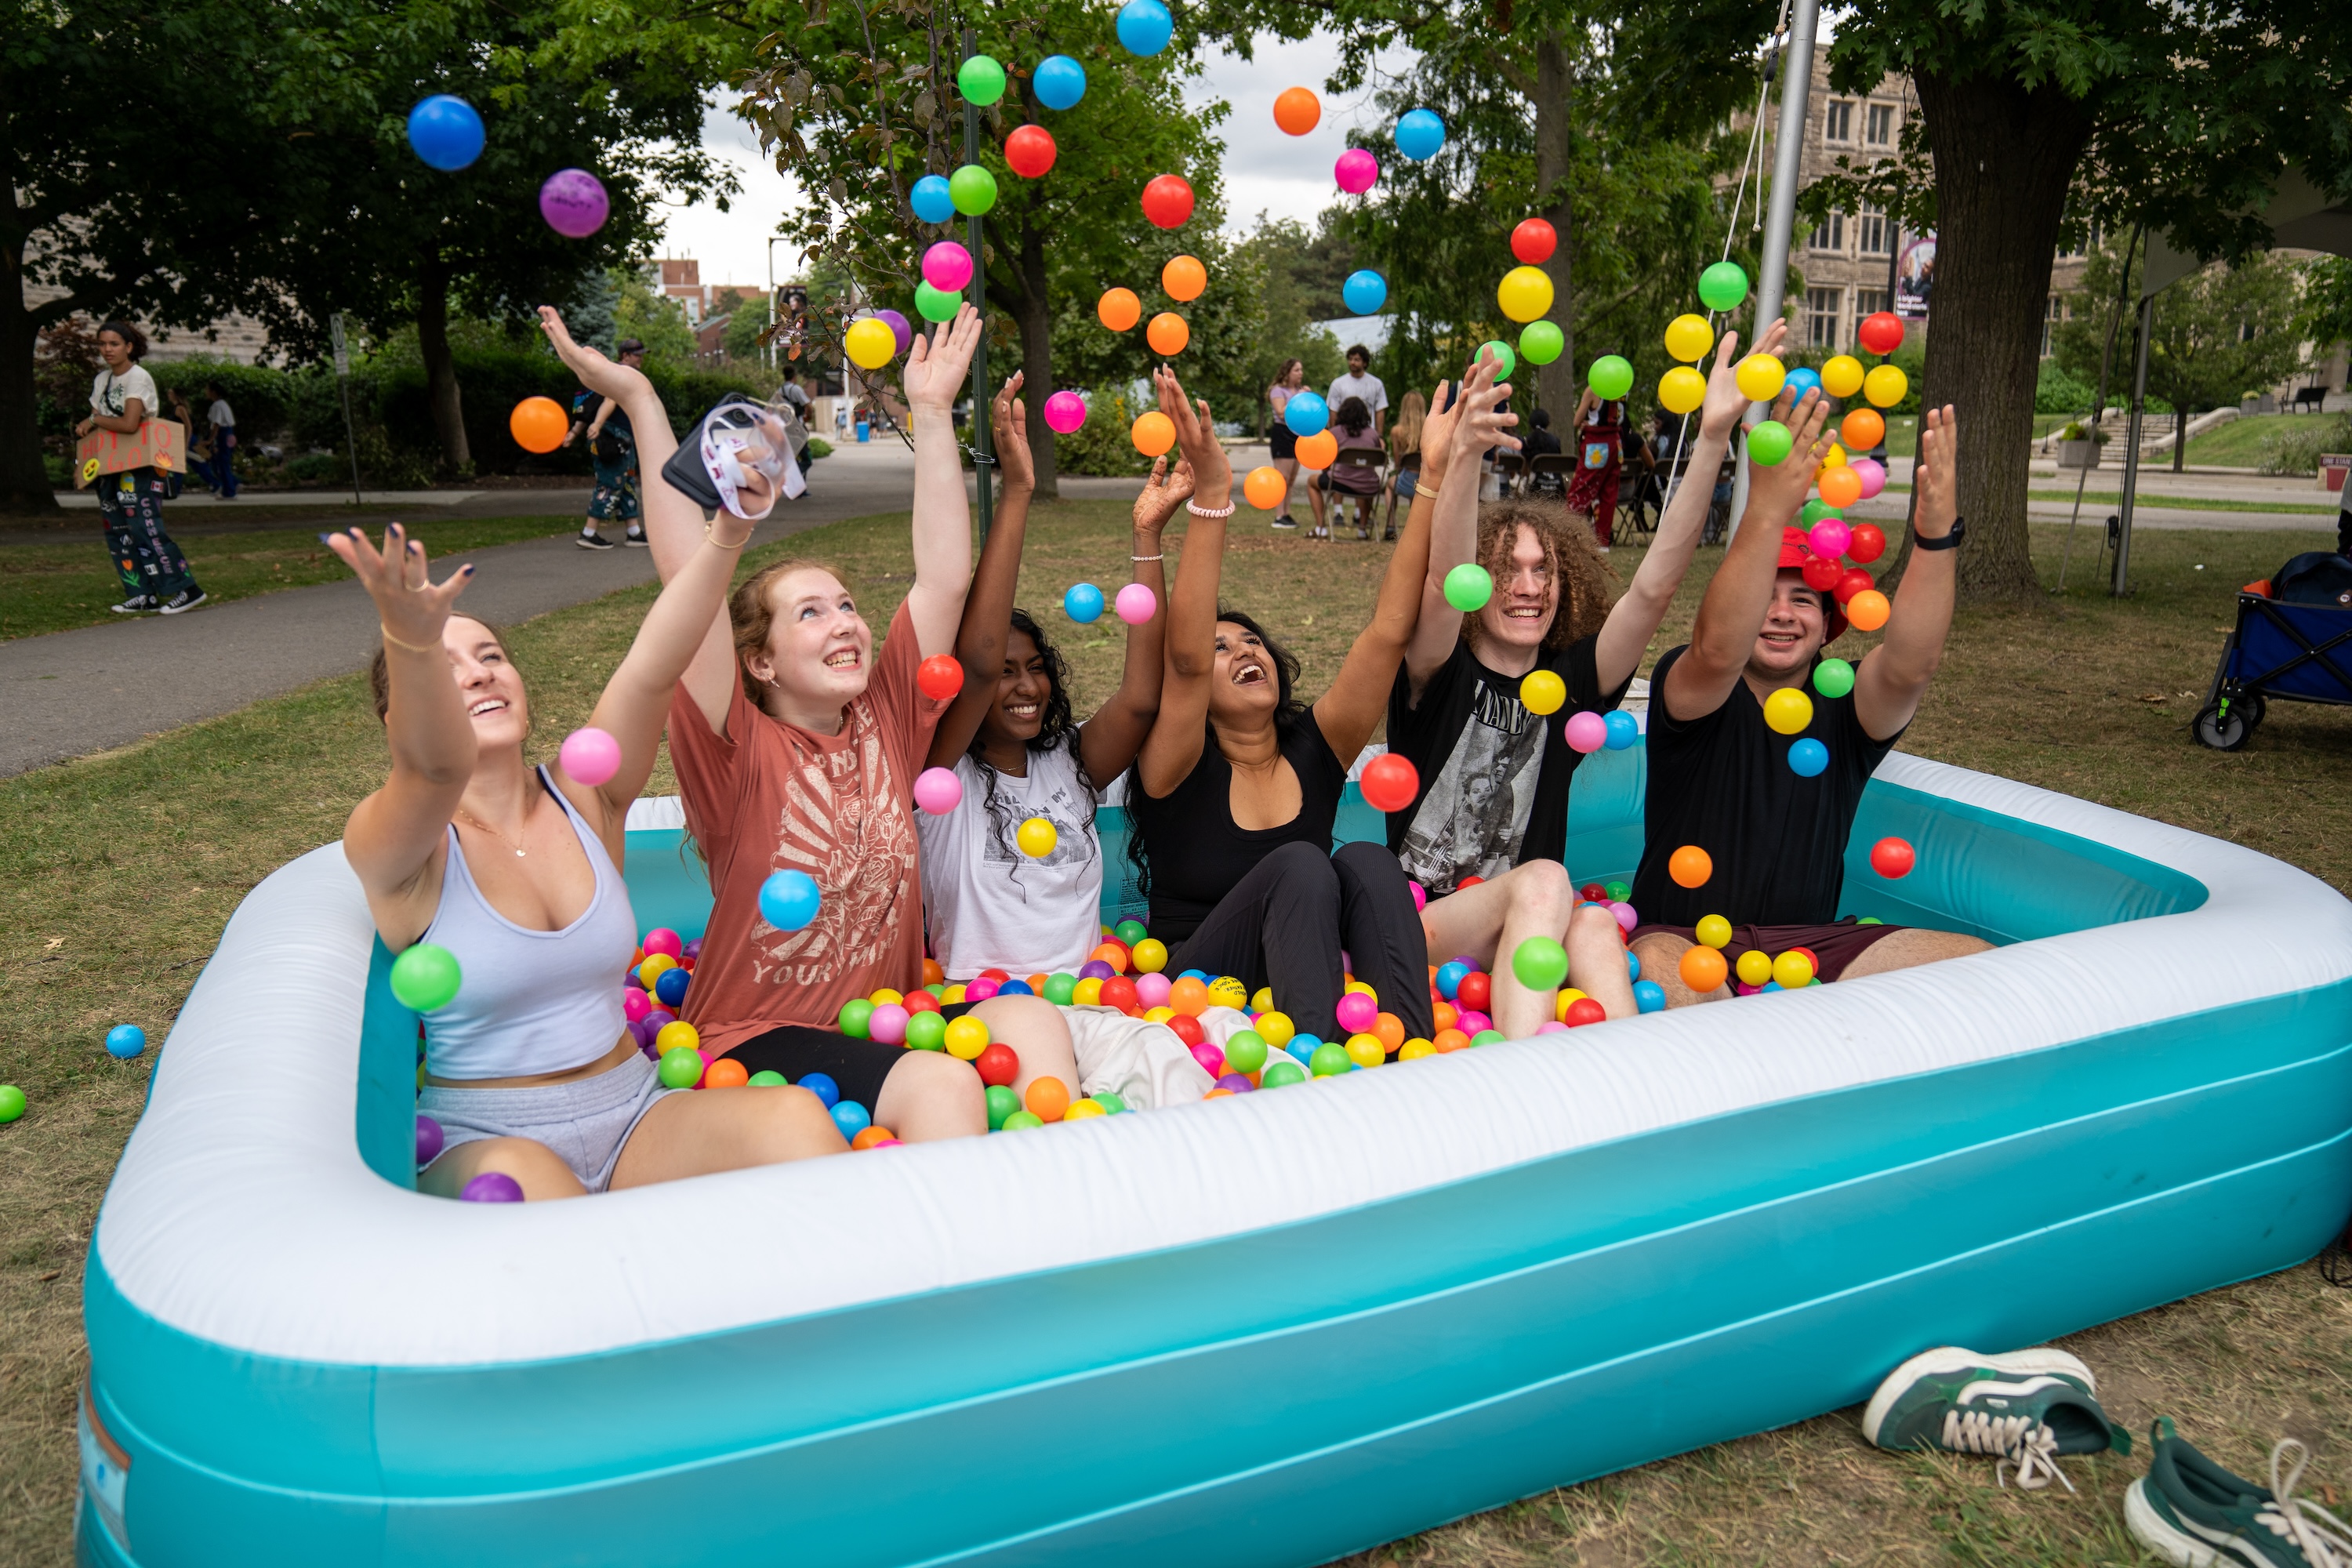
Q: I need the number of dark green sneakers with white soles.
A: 2